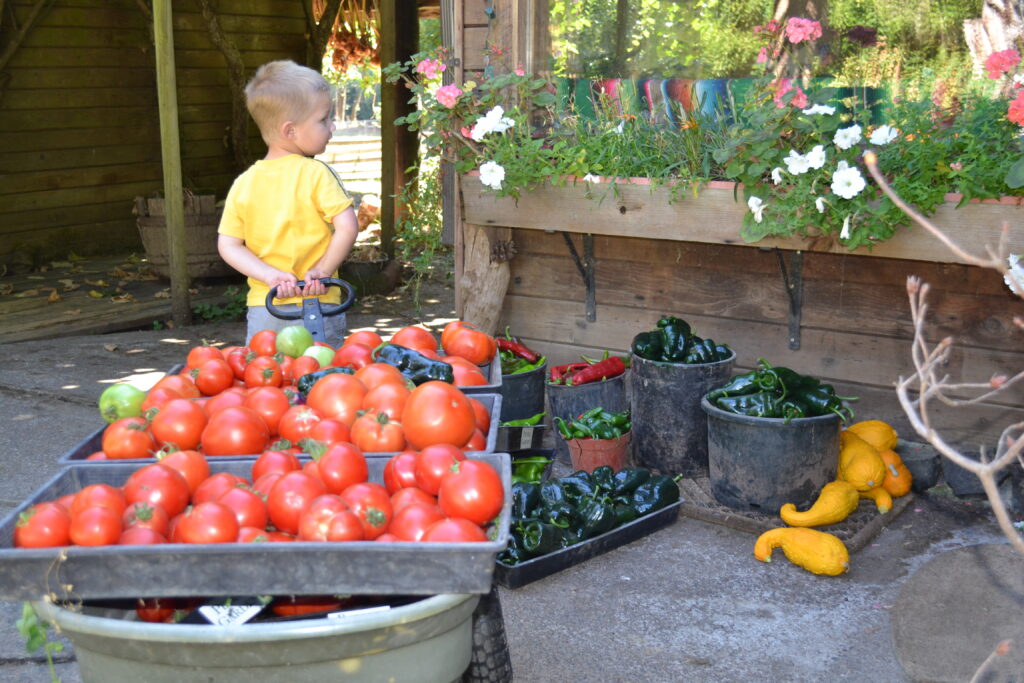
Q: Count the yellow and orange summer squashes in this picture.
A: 6